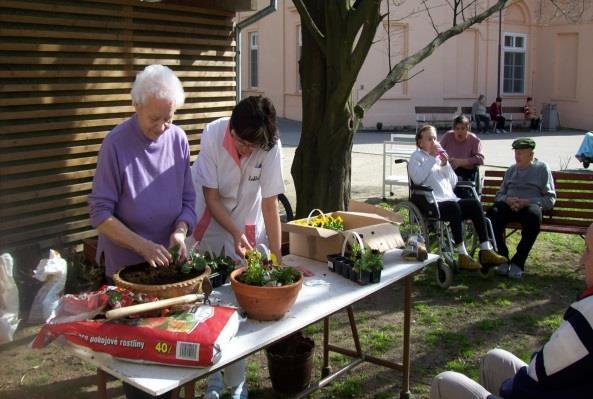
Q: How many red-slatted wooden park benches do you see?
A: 1